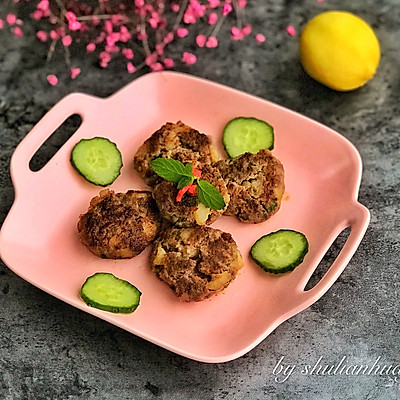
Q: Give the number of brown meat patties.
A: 5